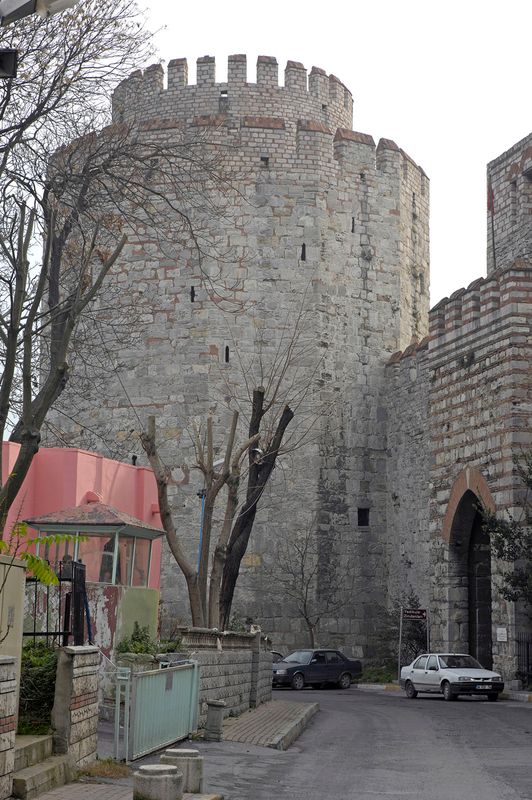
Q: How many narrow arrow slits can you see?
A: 4